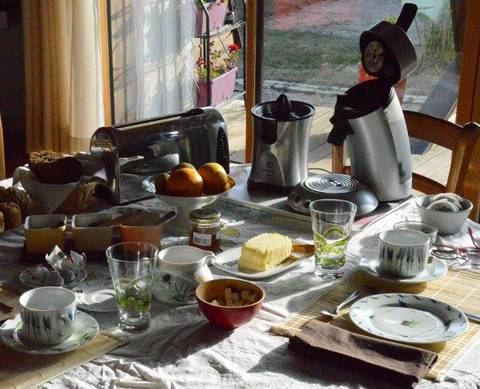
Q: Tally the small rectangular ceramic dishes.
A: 3